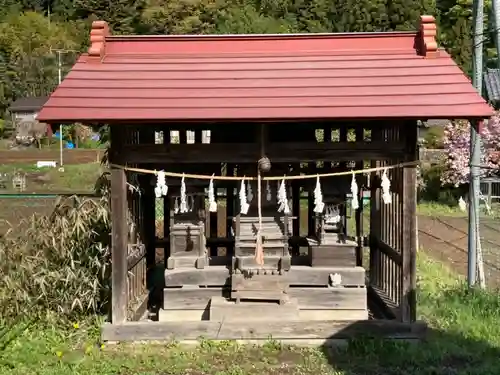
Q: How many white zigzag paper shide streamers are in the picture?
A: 8